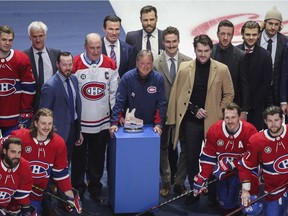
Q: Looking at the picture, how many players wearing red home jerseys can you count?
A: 5